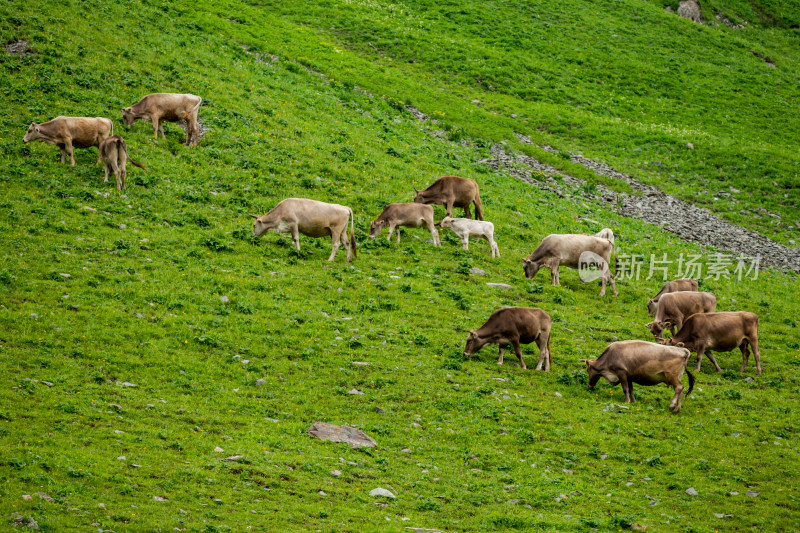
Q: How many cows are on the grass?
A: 14